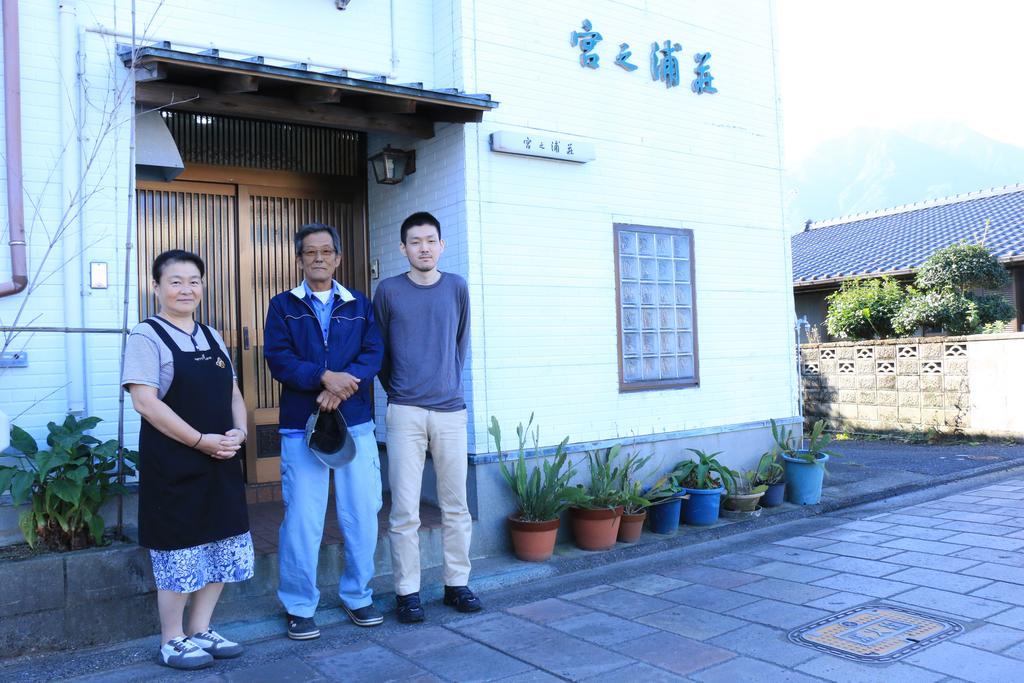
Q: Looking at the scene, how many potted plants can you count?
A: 8